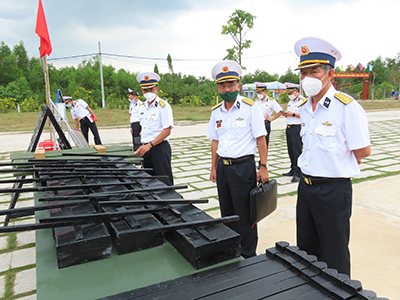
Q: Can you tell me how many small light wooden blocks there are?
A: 2